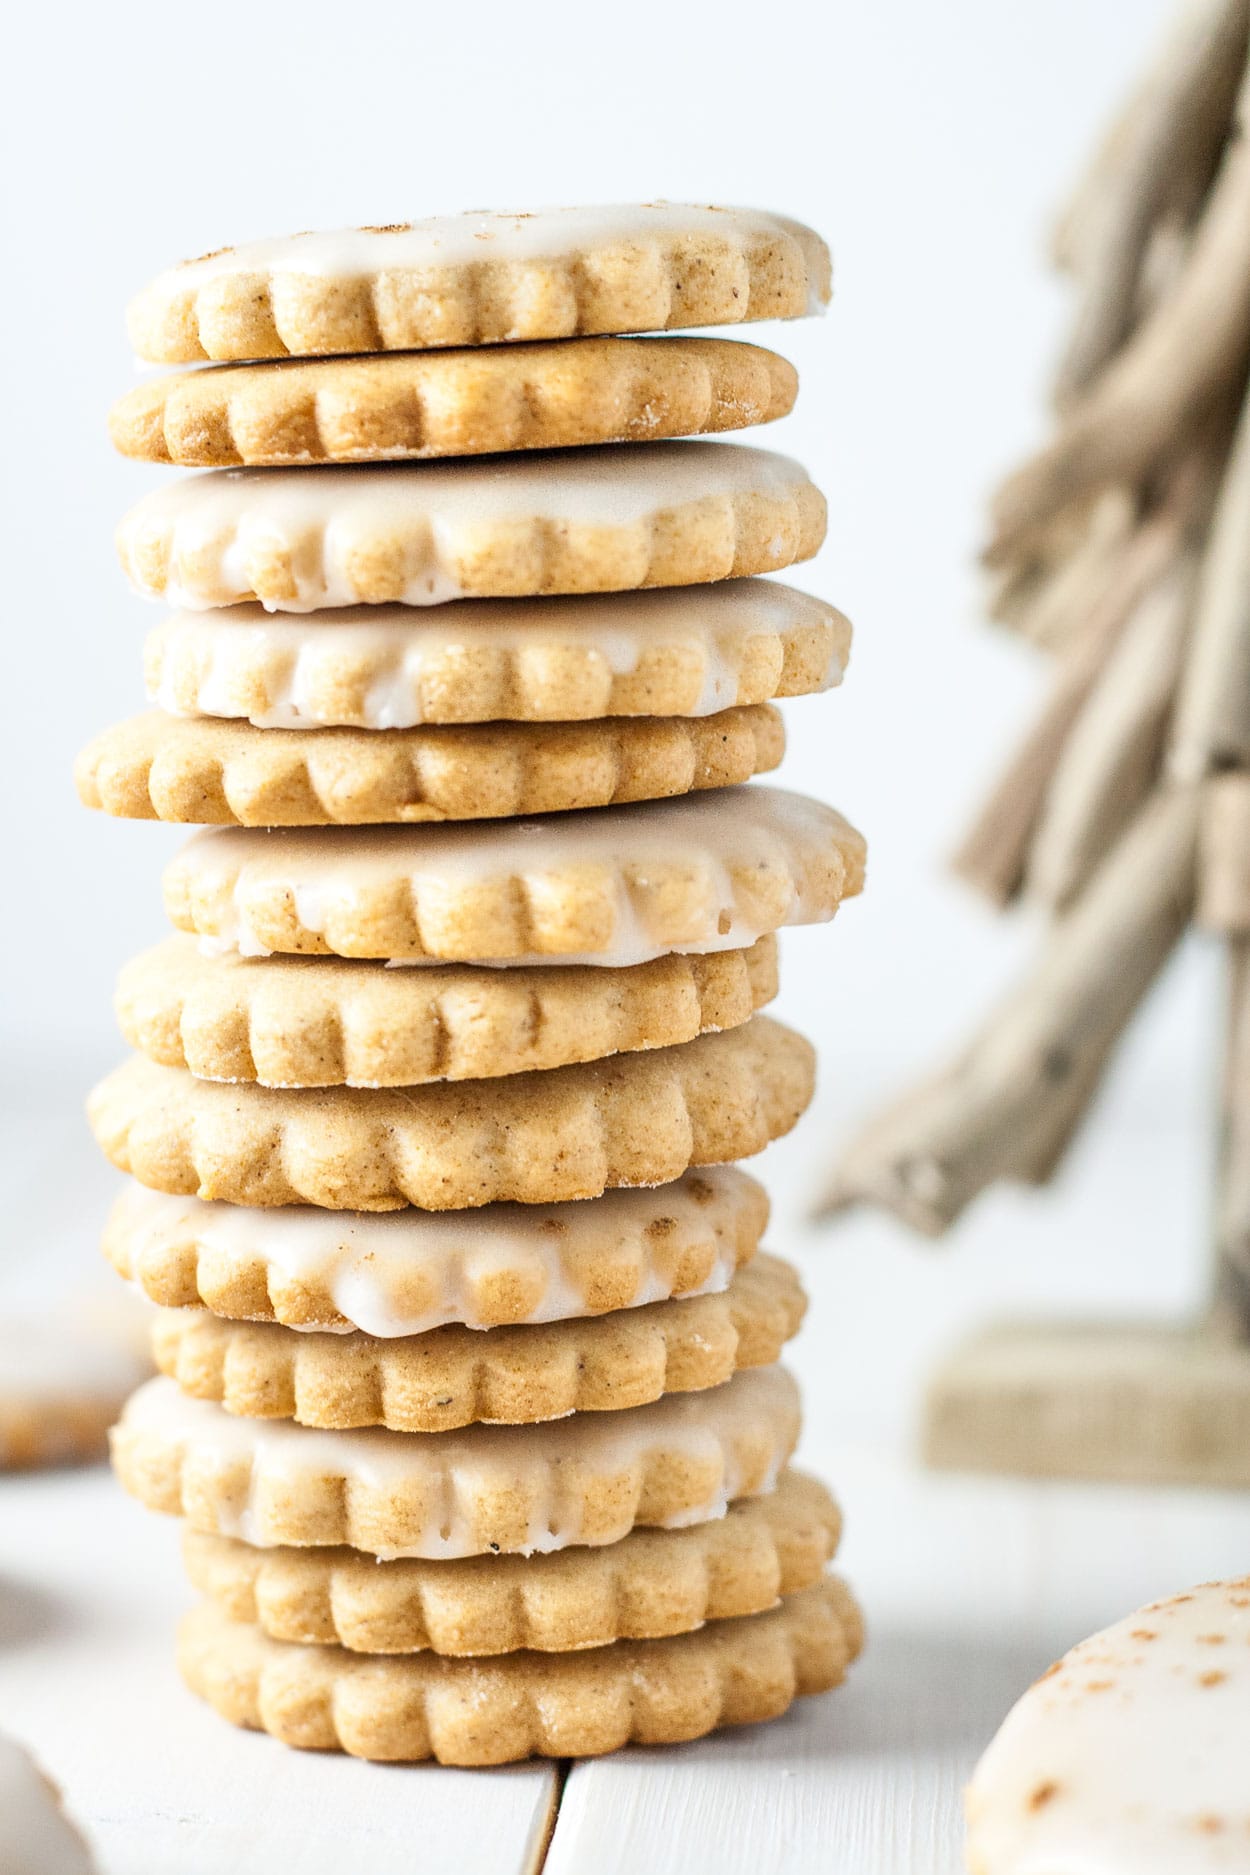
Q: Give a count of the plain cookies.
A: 7